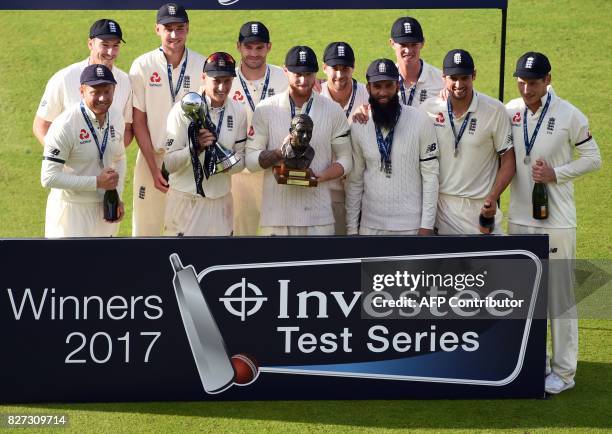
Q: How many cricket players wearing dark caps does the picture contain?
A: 11